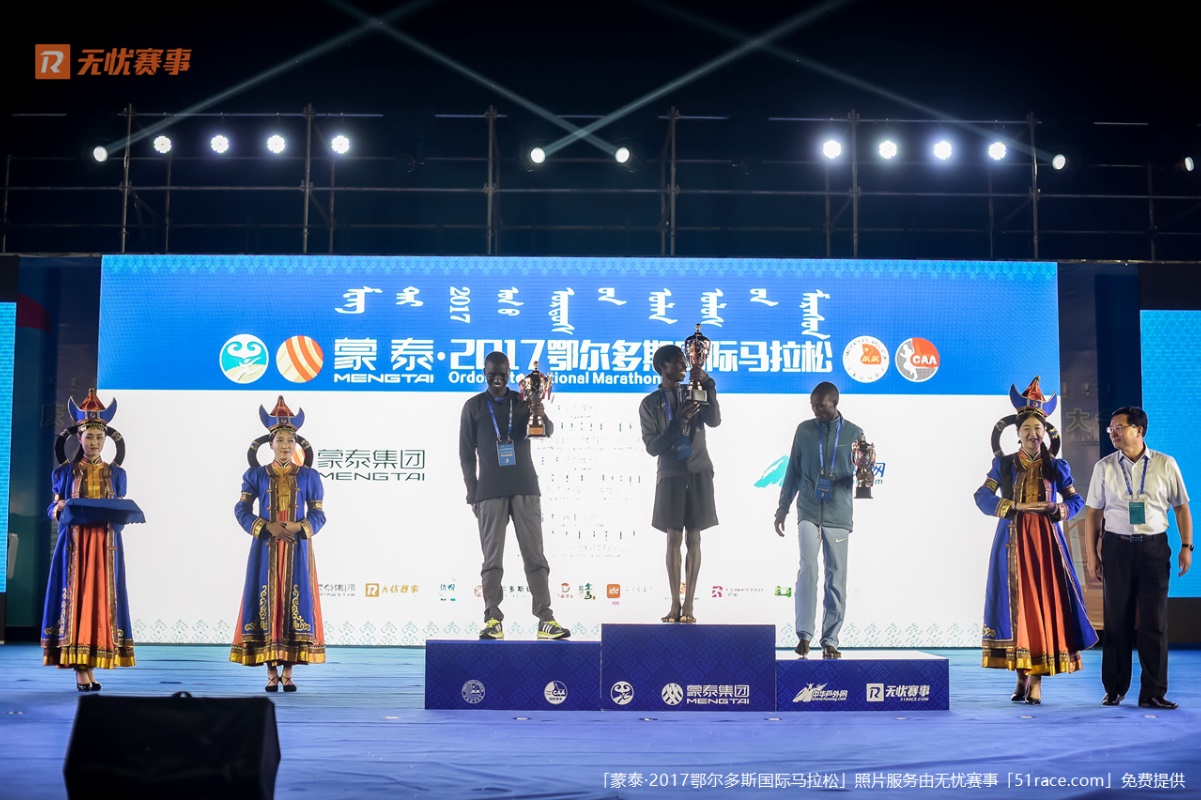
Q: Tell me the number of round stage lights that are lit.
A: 13